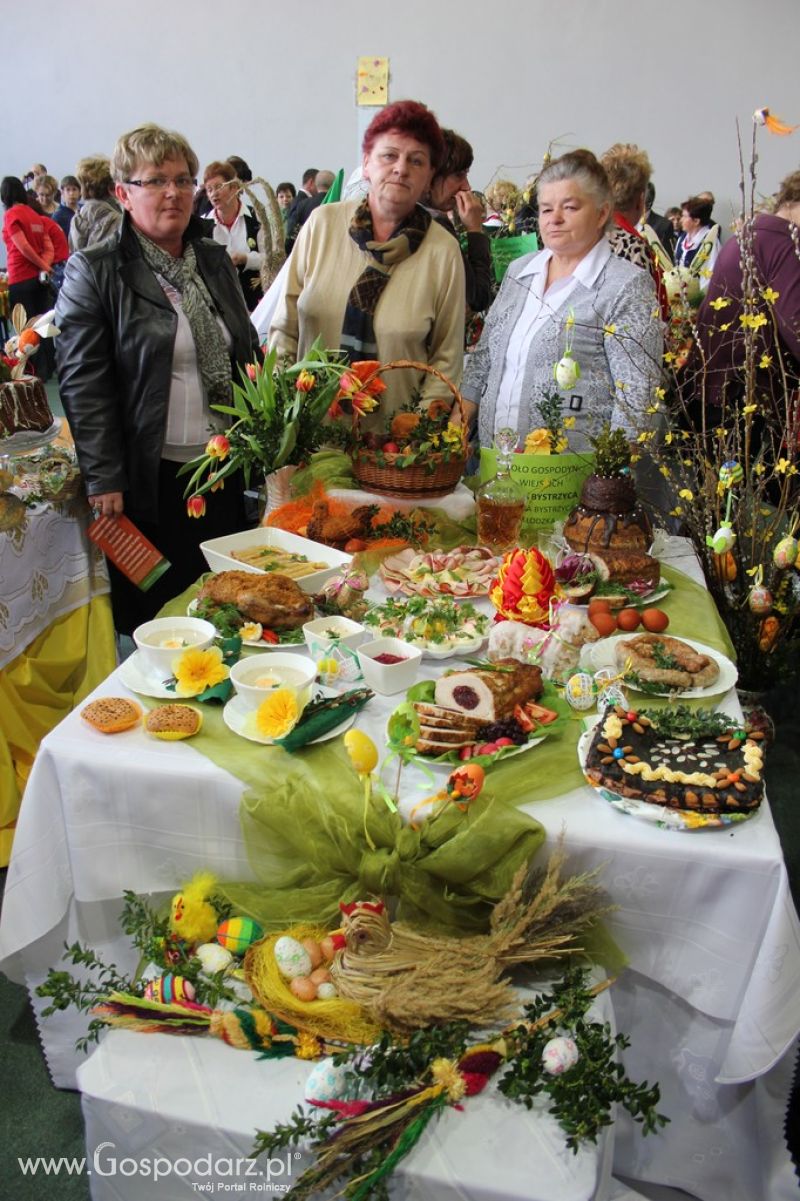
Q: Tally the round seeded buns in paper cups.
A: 2